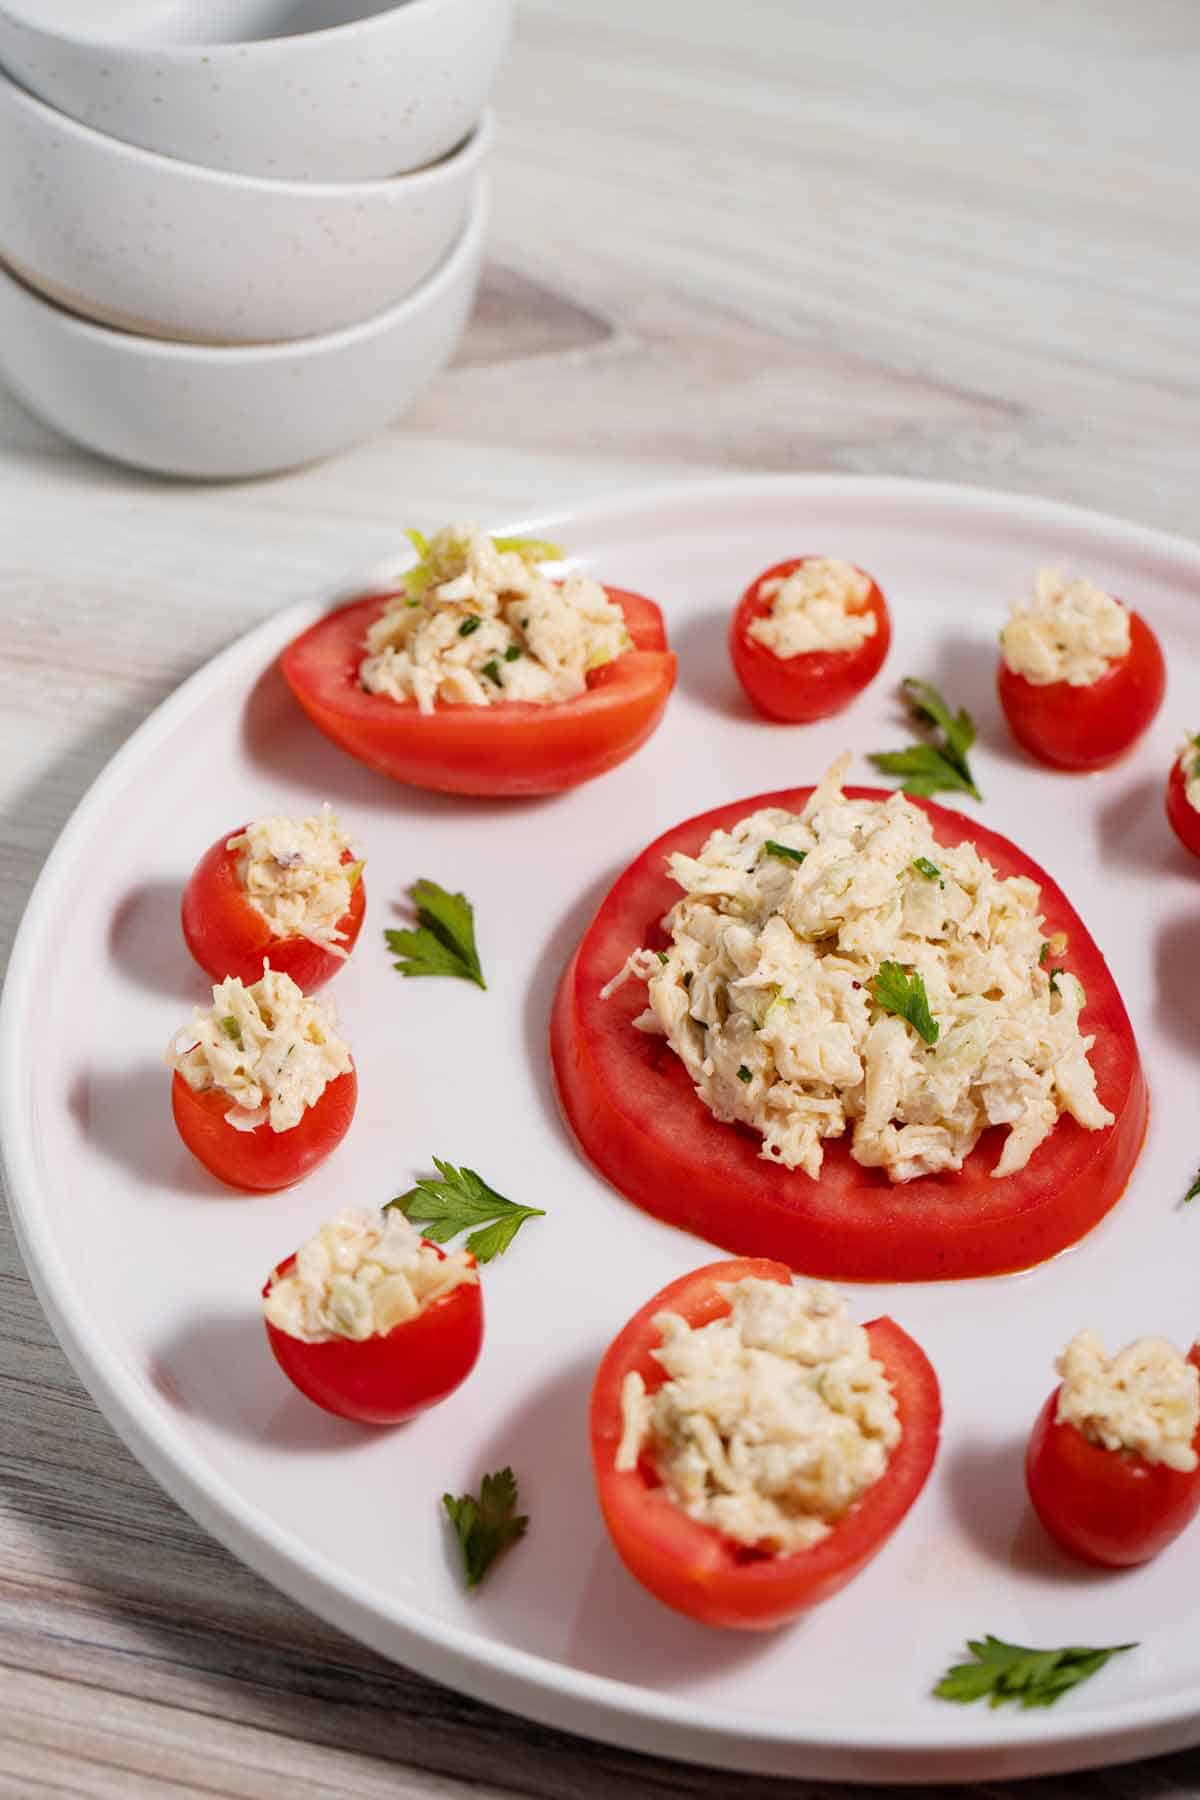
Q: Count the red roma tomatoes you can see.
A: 2